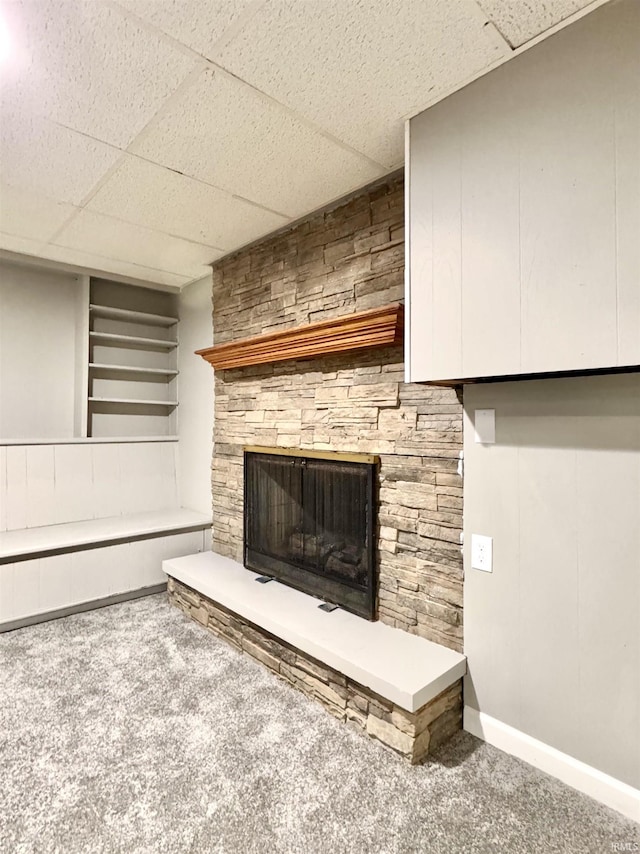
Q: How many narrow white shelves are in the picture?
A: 4